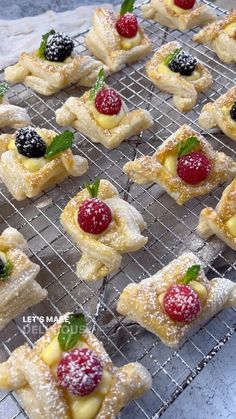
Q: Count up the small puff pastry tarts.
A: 15